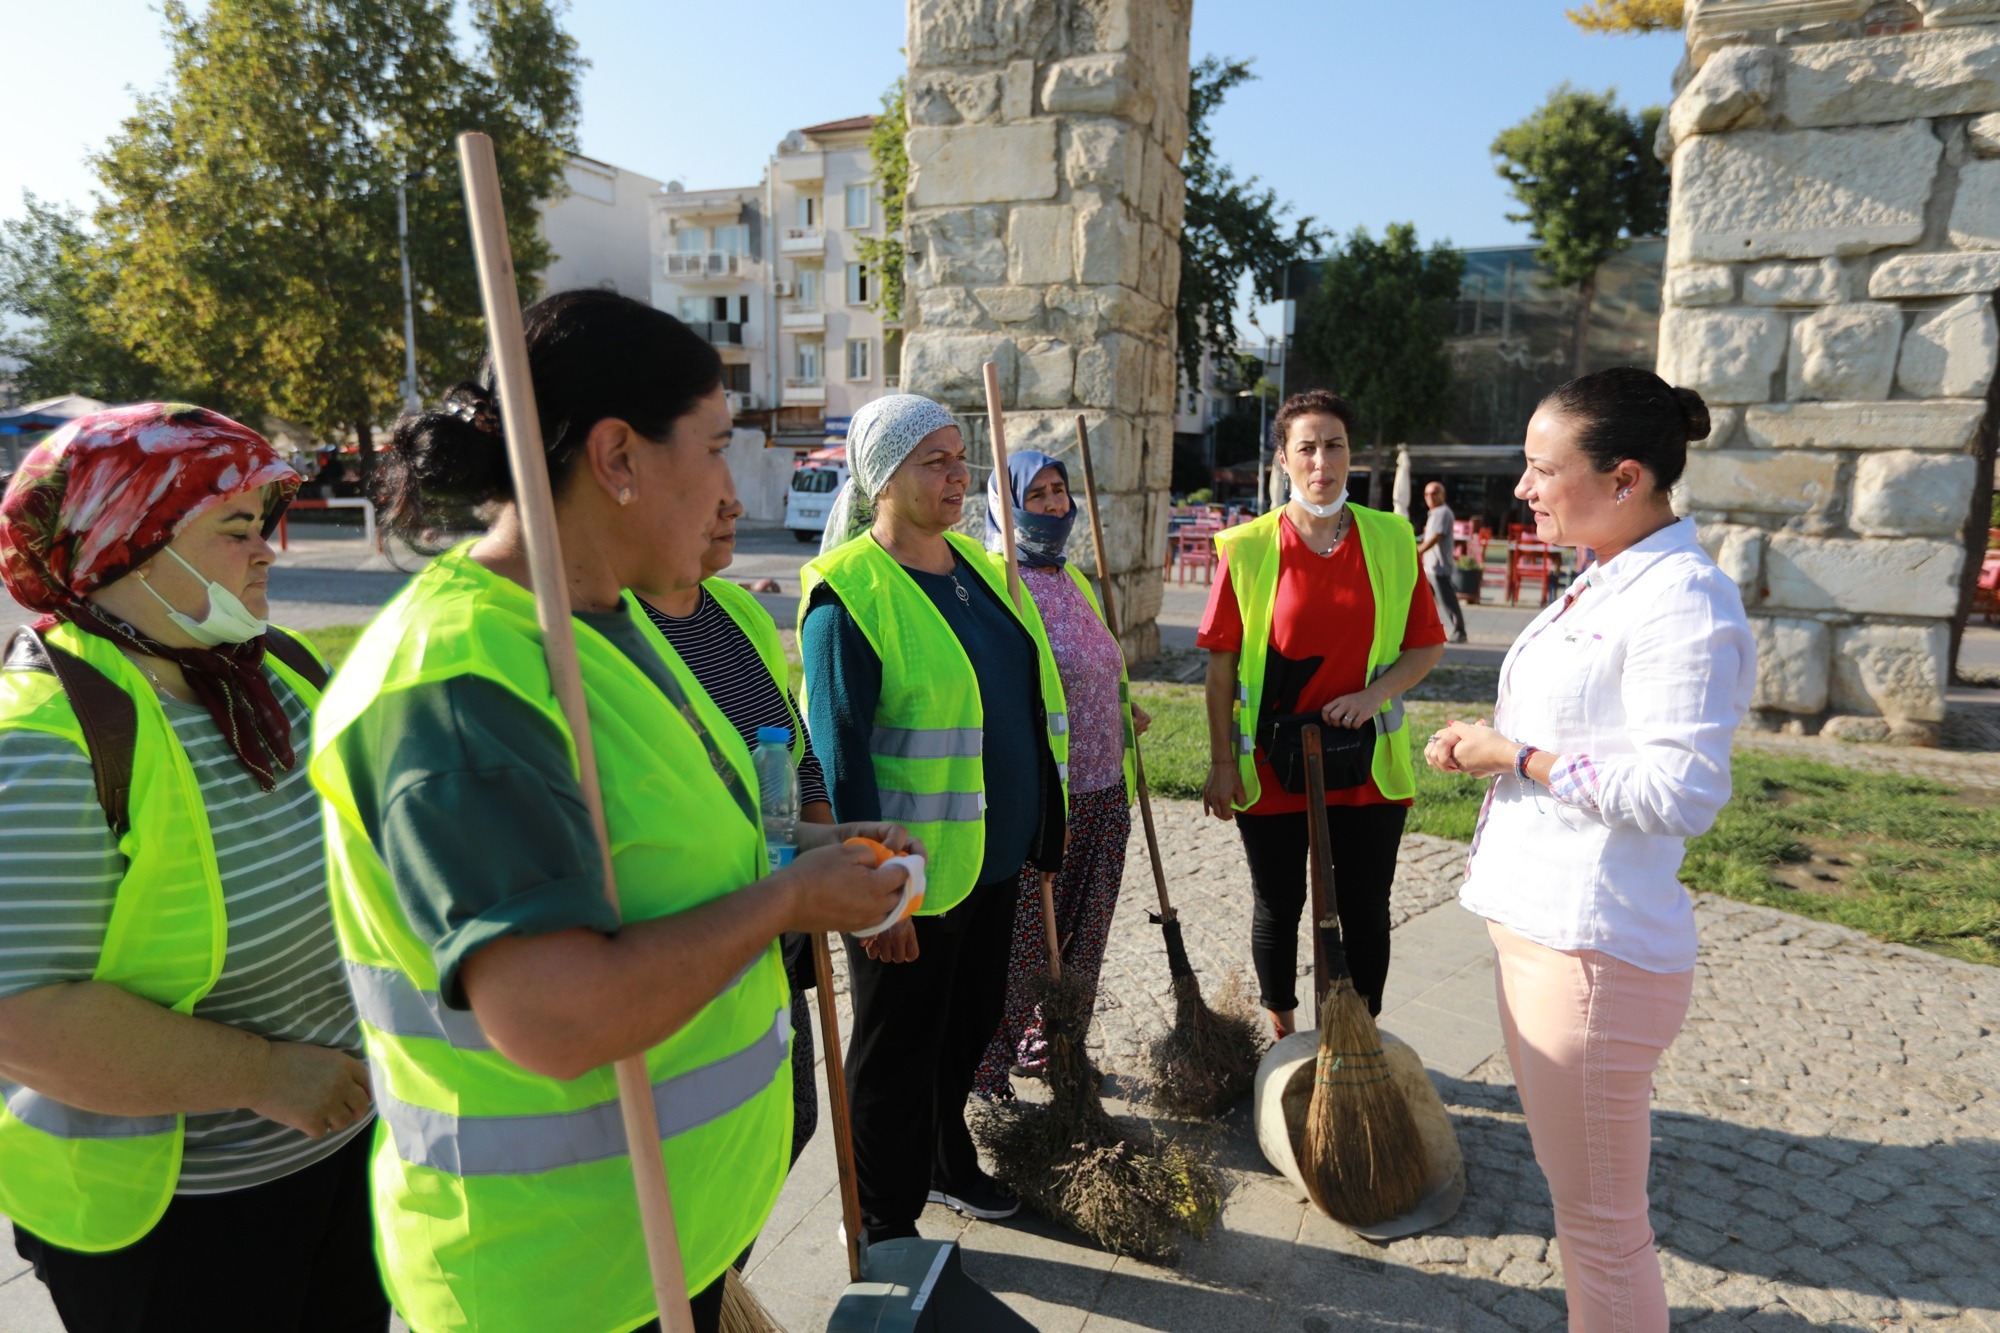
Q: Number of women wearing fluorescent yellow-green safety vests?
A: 6